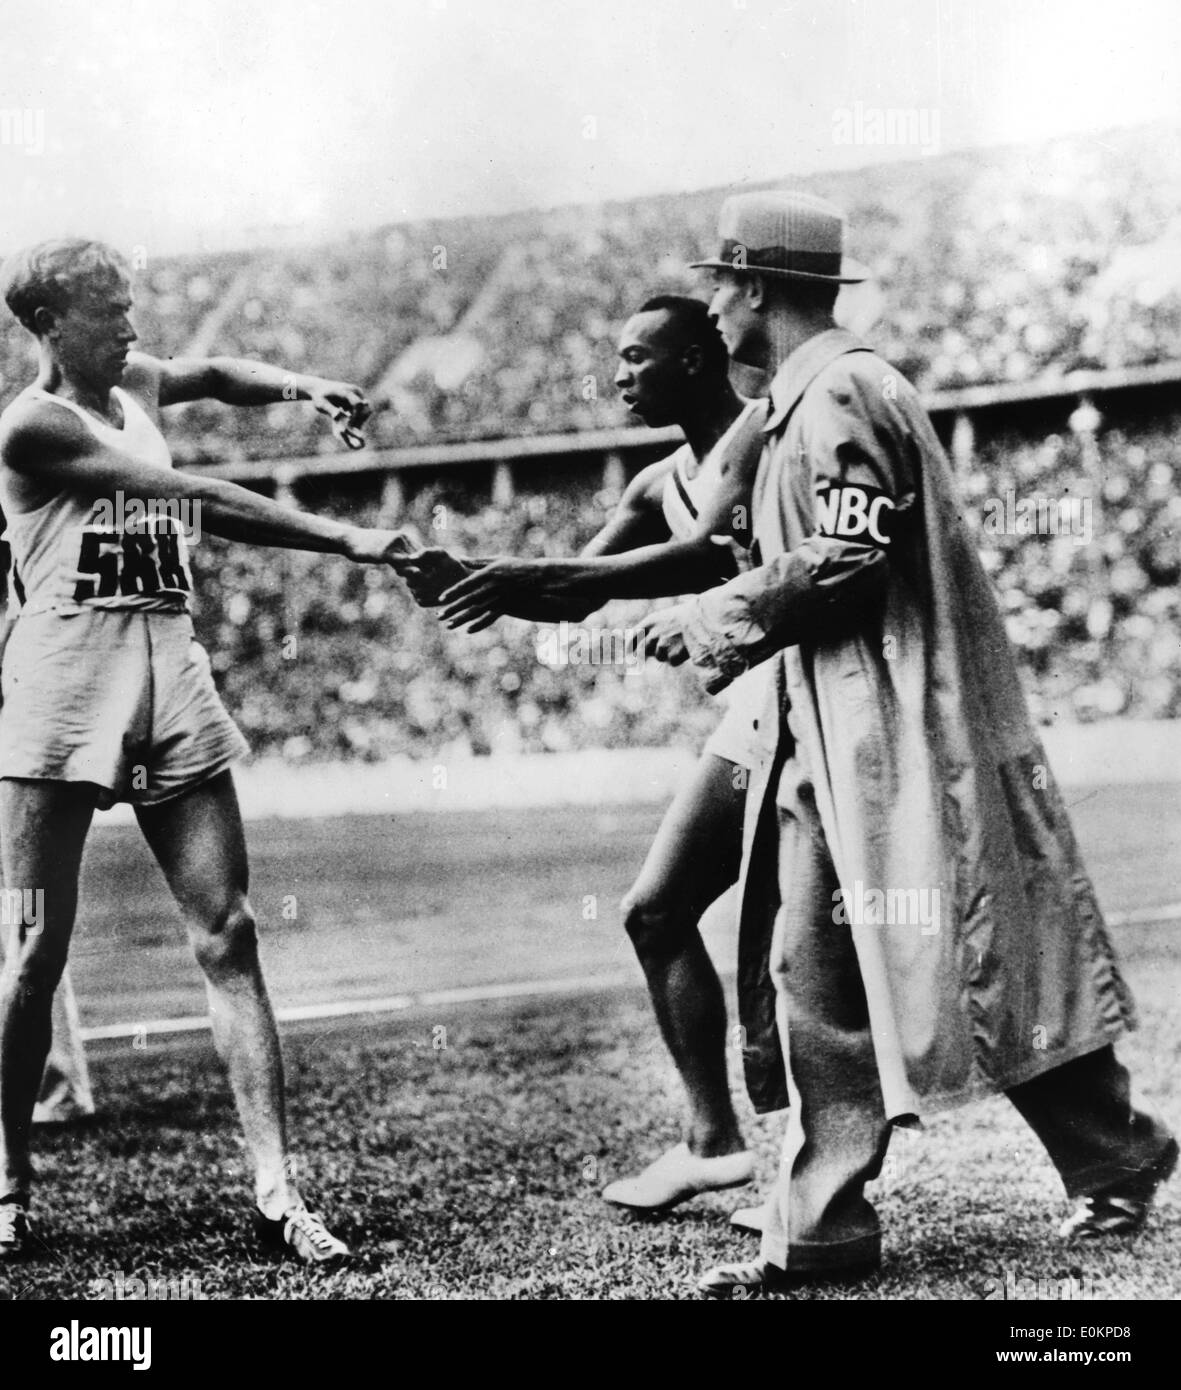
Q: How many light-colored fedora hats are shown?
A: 1